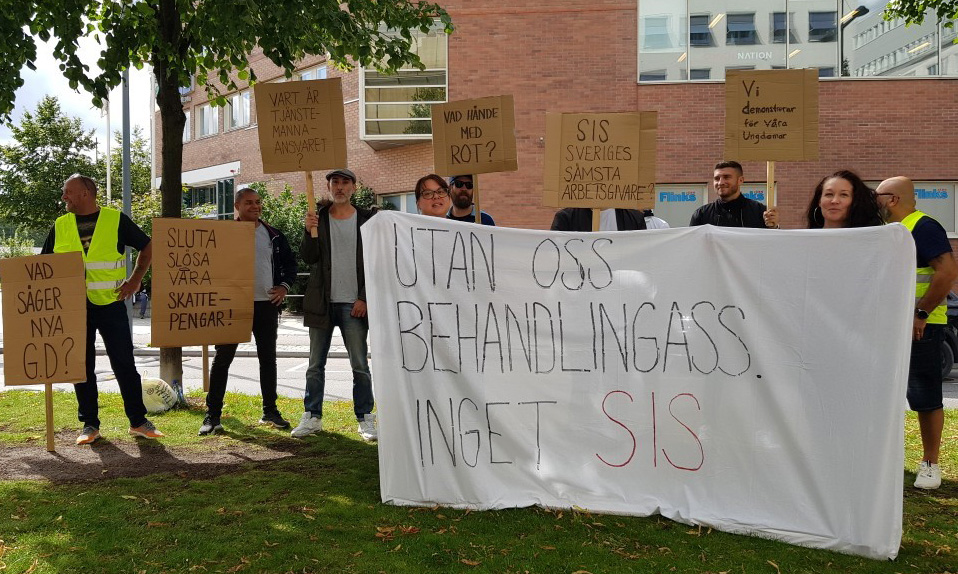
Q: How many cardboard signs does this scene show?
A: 6